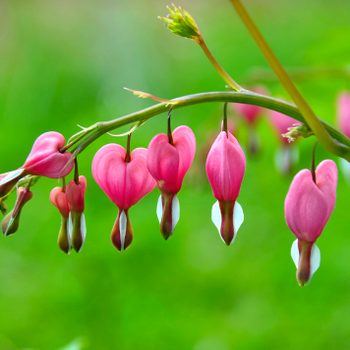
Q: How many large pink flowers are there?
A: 5